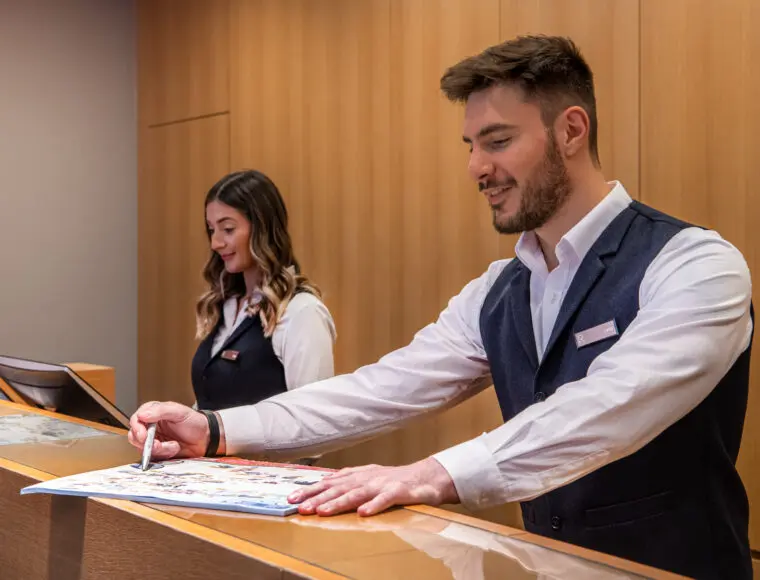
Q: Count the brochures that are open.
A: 1